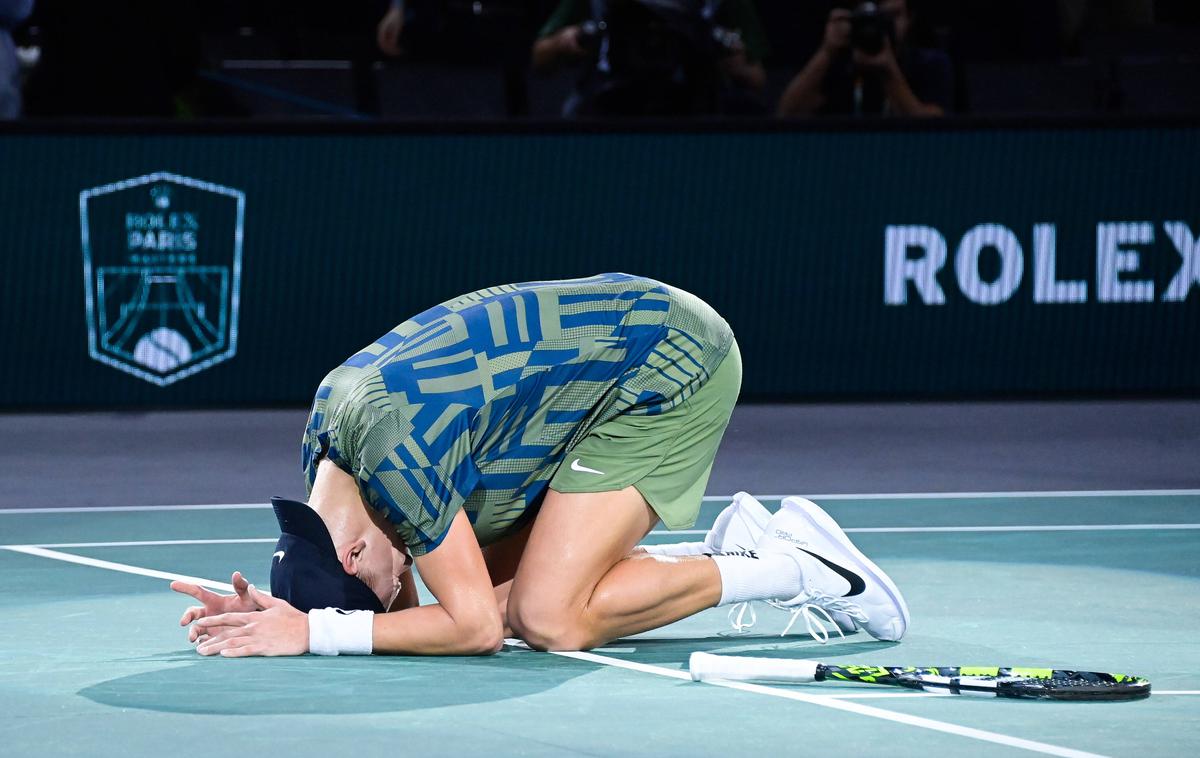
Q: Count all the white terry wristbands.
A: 1